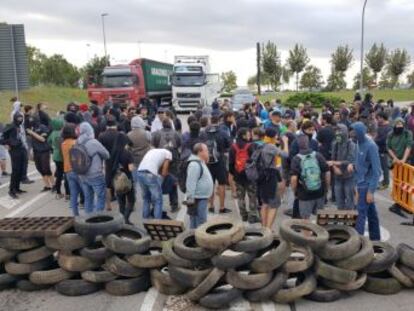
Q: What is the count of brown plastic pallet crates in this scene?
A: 3